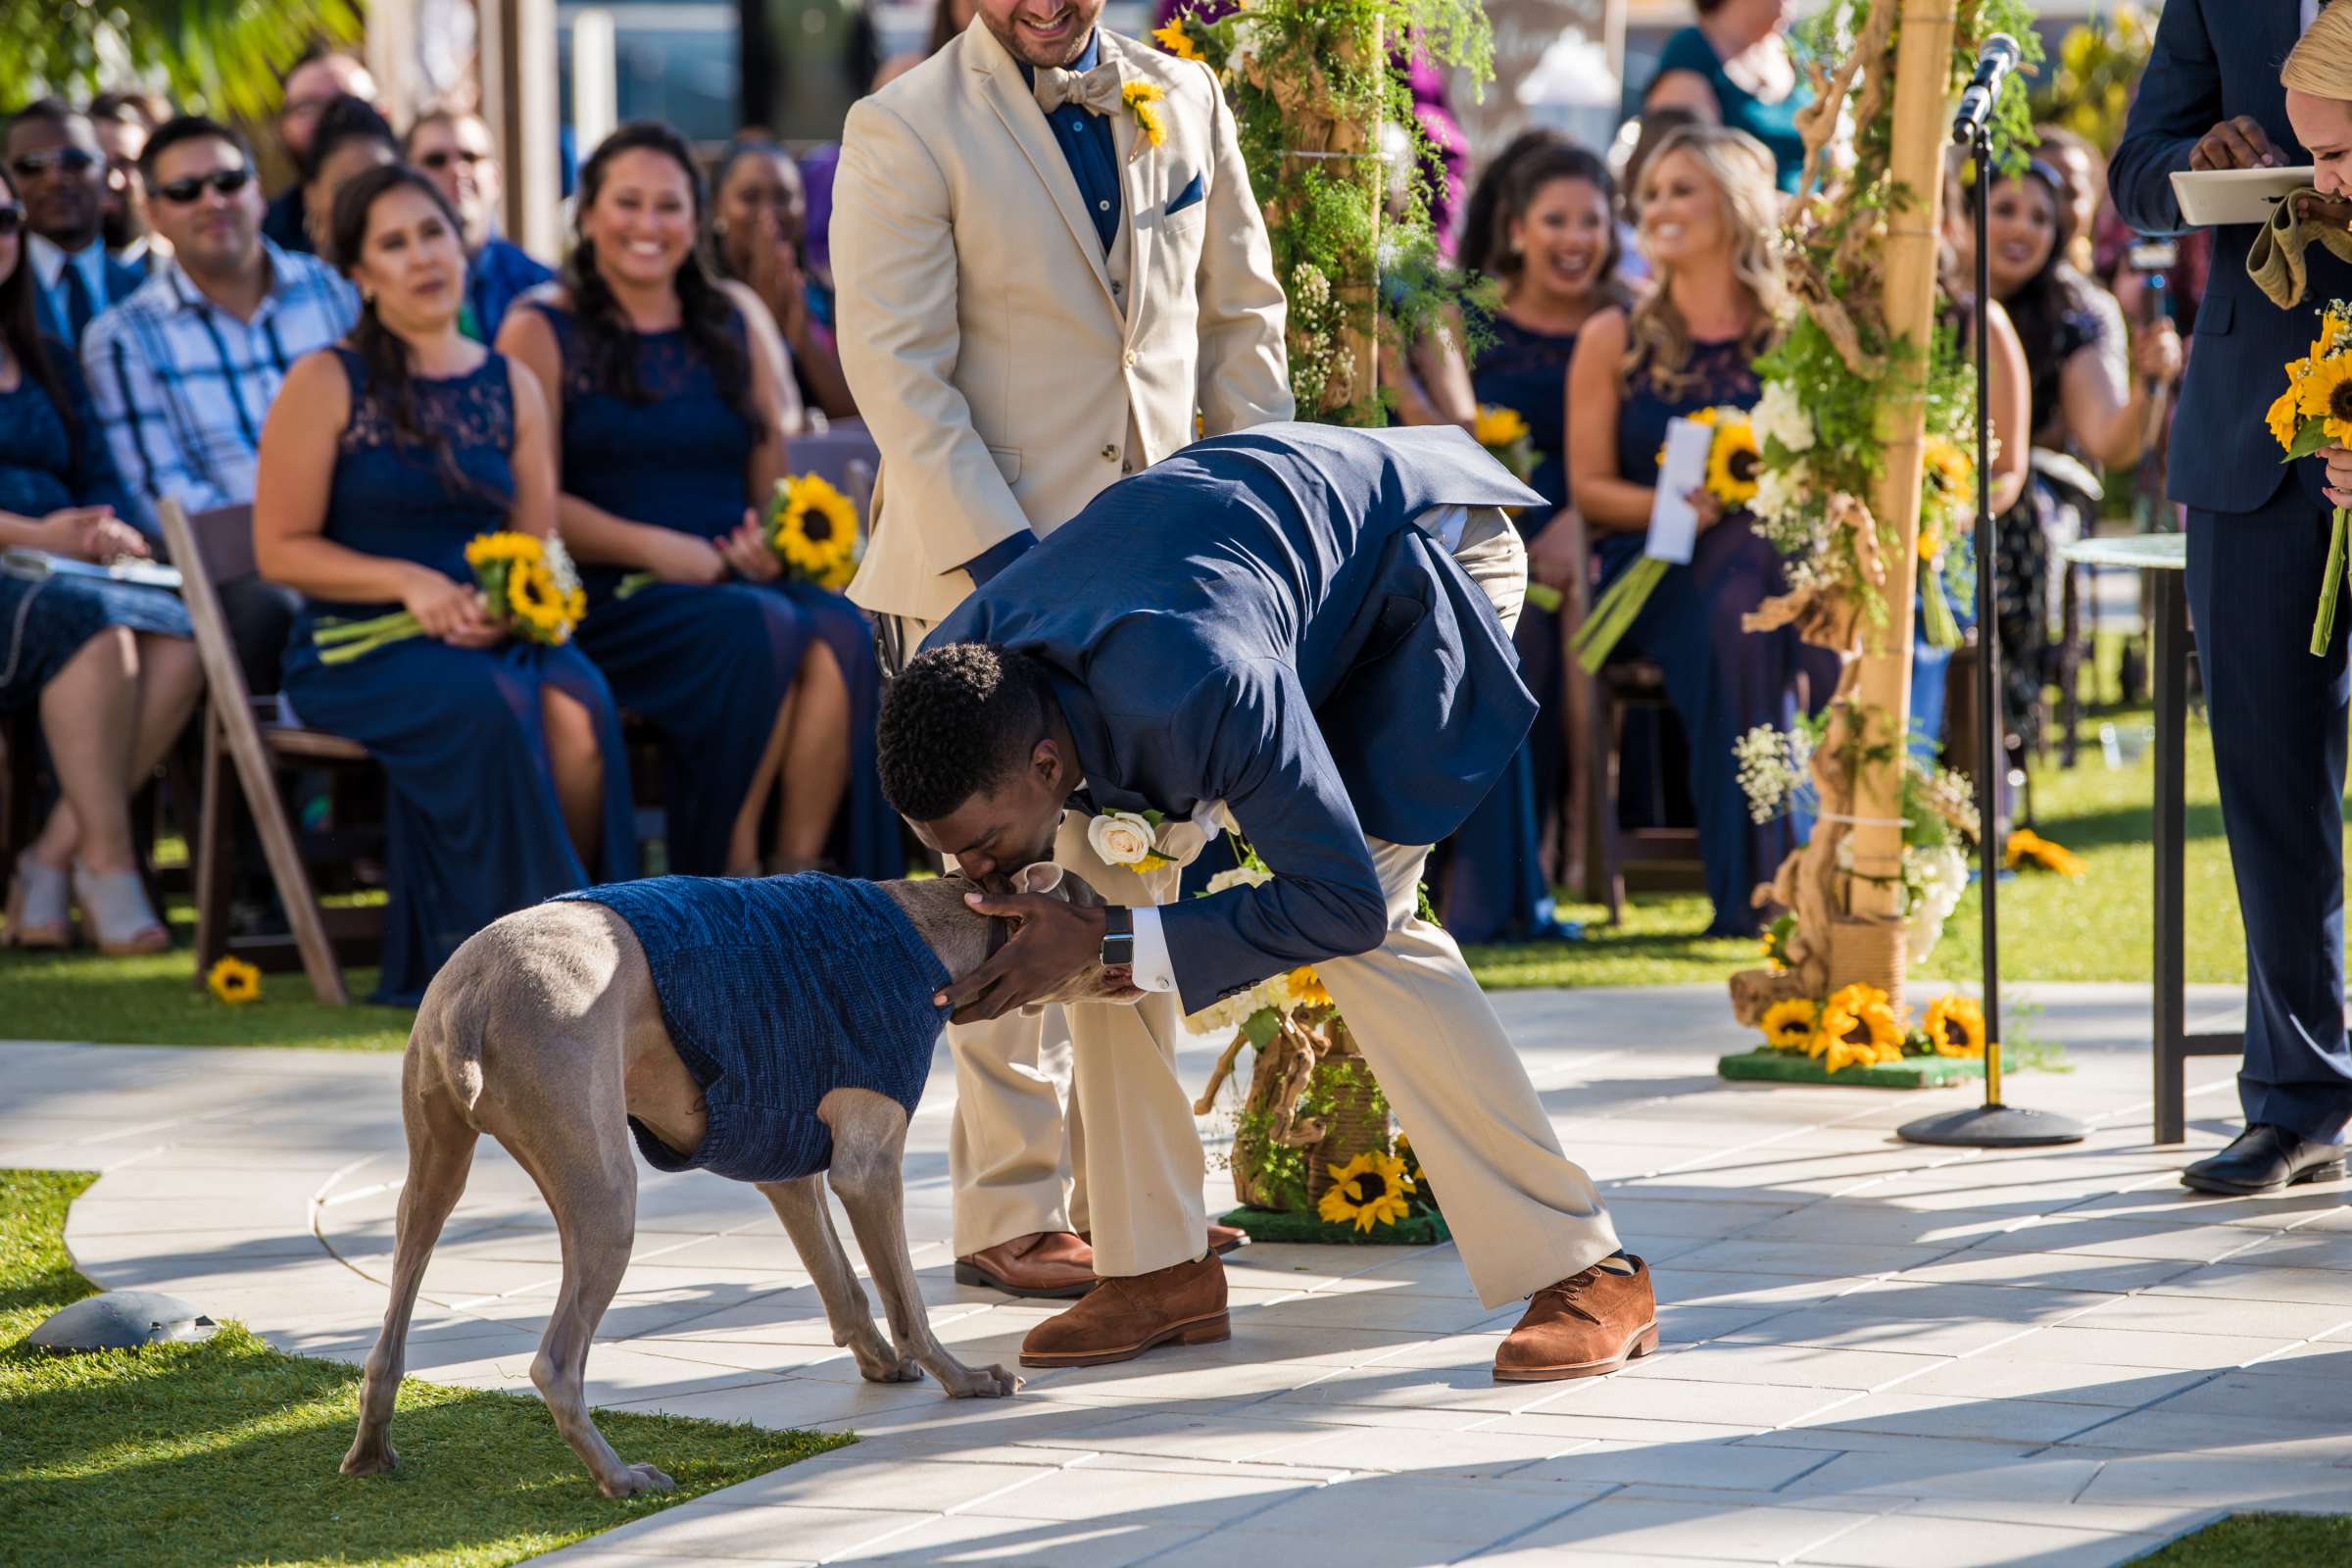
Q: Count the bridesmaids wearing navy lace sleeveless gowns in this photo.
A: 4